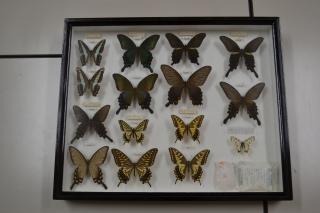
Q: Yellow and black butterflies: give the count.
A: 4